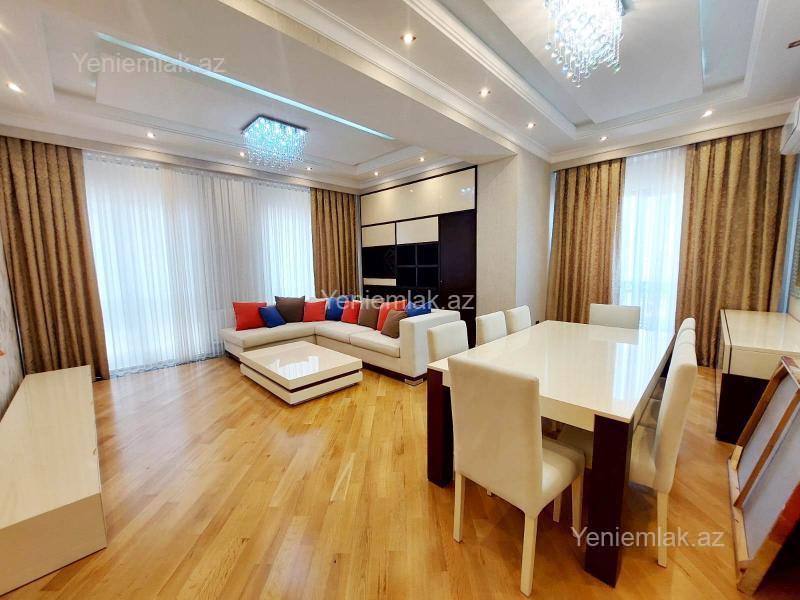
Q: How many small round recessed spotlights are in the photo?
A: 11